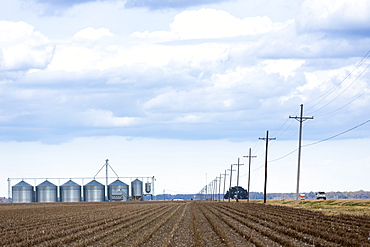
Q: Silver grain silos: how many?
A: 6